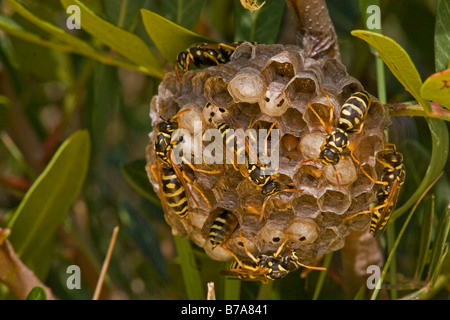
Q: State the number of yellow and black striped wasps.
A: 7